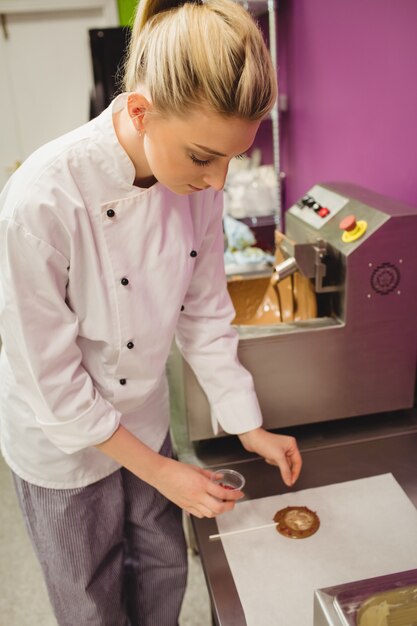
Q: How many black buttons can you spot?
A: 6